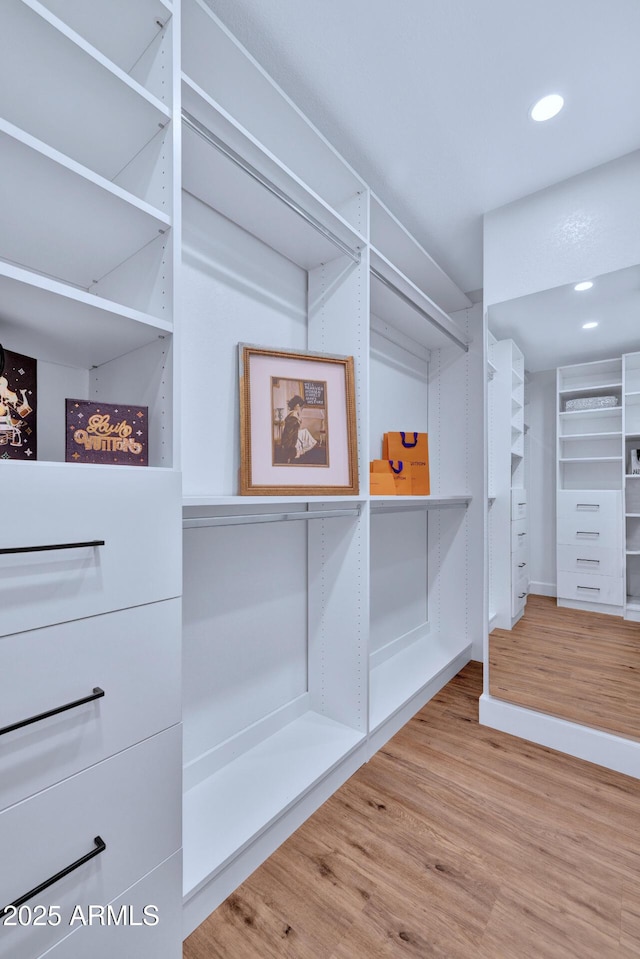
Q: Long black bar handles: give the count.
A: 3